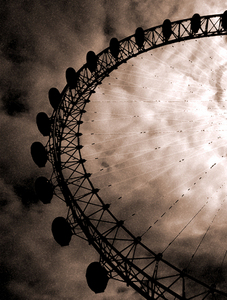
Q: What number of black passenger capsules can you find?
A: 13